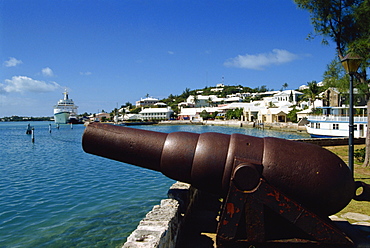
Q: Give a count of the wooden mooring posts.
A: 5